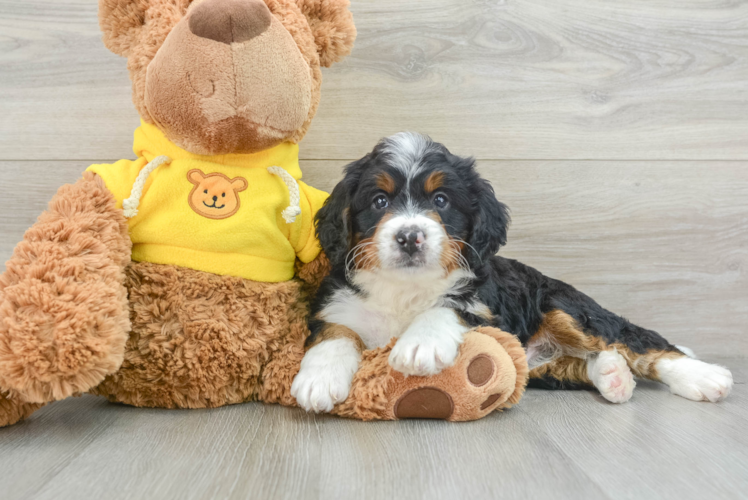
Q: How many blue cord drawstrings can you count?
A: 0